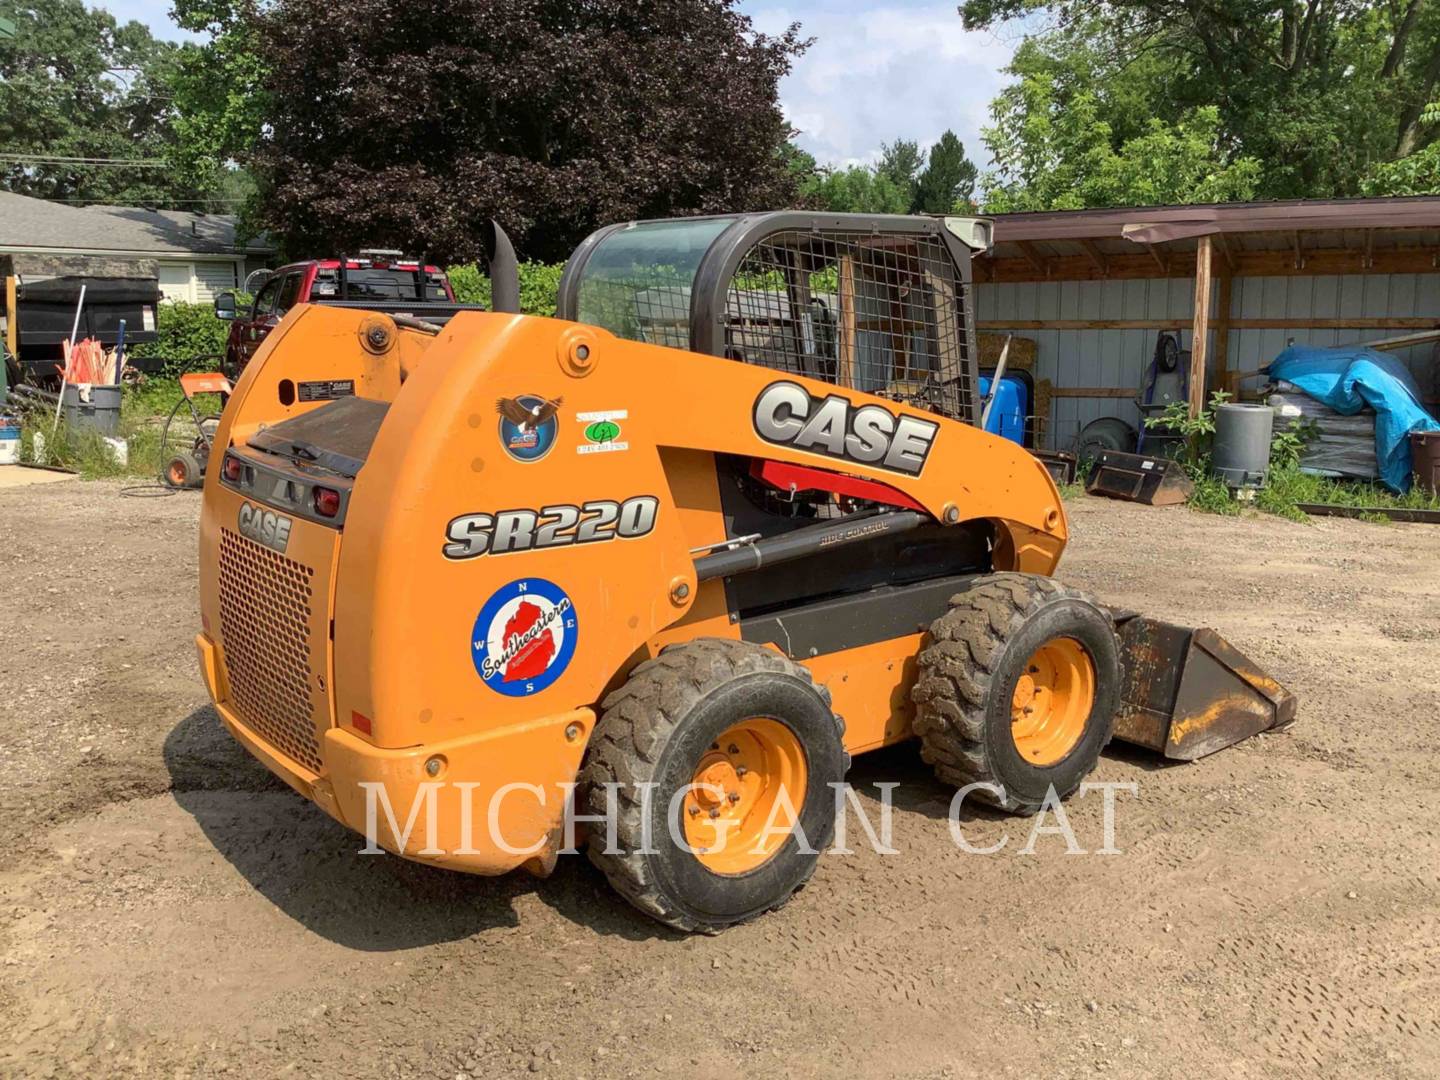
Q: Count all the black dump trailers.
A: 1